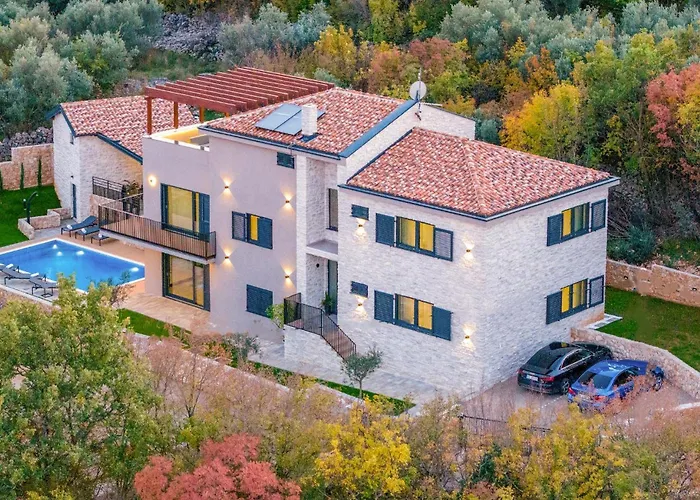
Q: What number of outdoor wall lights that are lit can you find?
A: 9